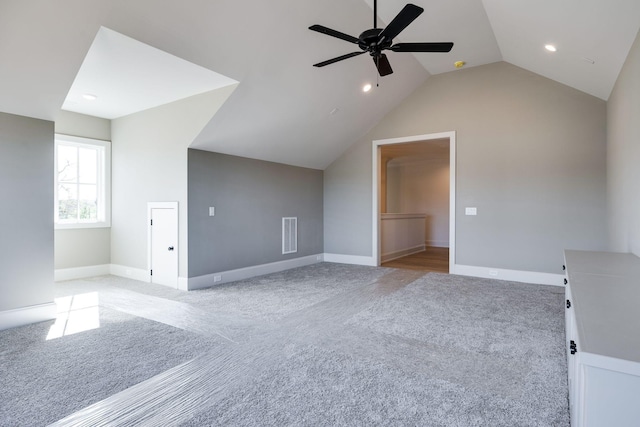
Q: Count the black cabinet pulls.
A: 4